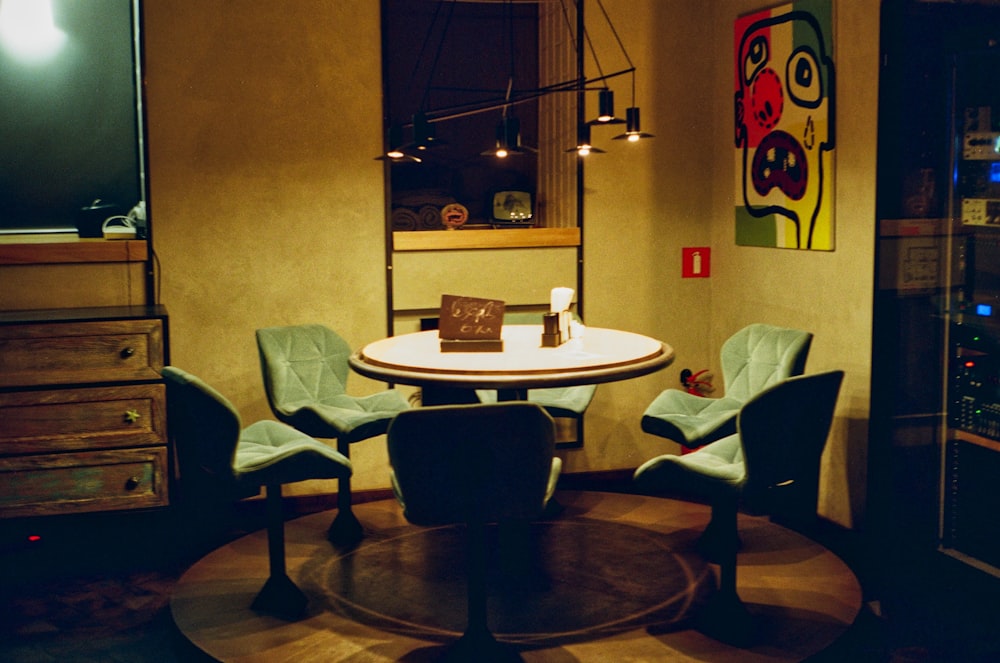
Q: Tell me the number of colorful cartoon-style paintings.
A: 1